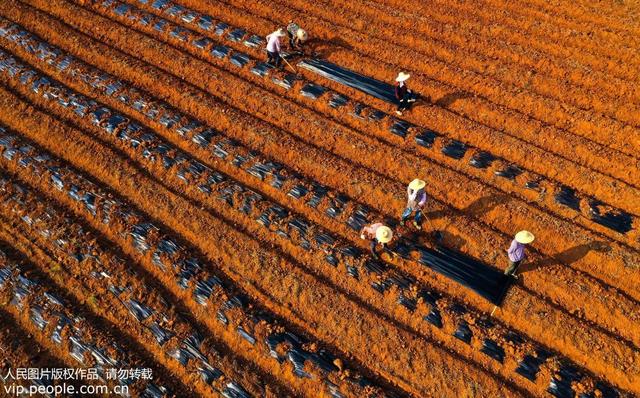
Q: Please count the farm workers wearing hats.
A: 6